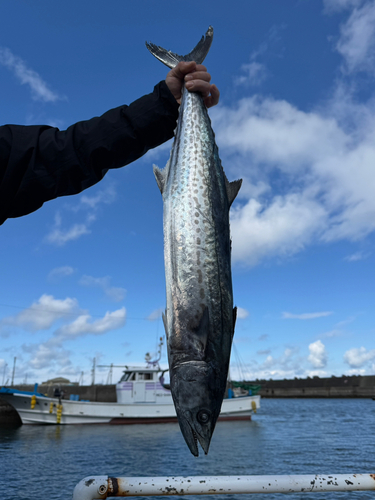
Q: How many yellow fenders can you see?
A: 4